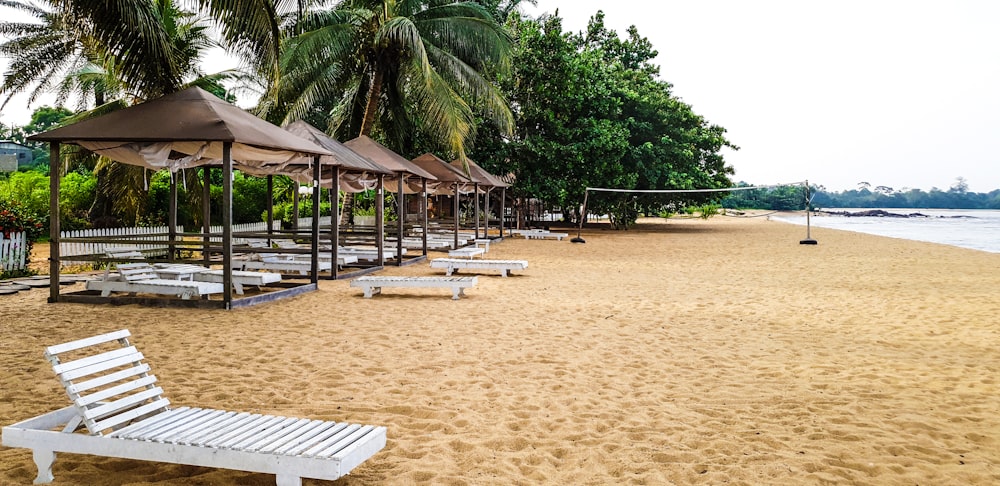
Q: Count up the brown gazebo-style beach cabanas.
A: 5